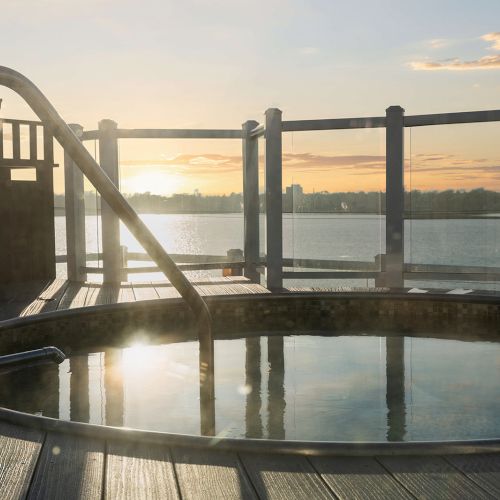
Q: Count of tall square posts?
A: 5